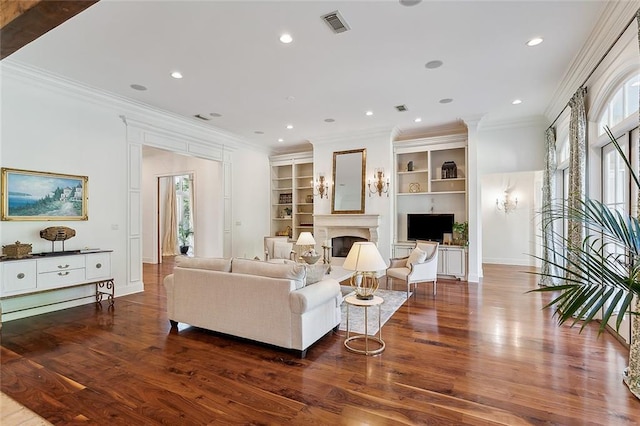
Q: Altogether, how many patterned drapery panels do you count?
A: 3